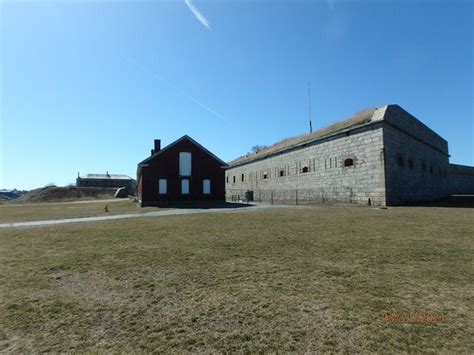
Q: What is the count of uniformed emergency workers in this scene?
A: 0